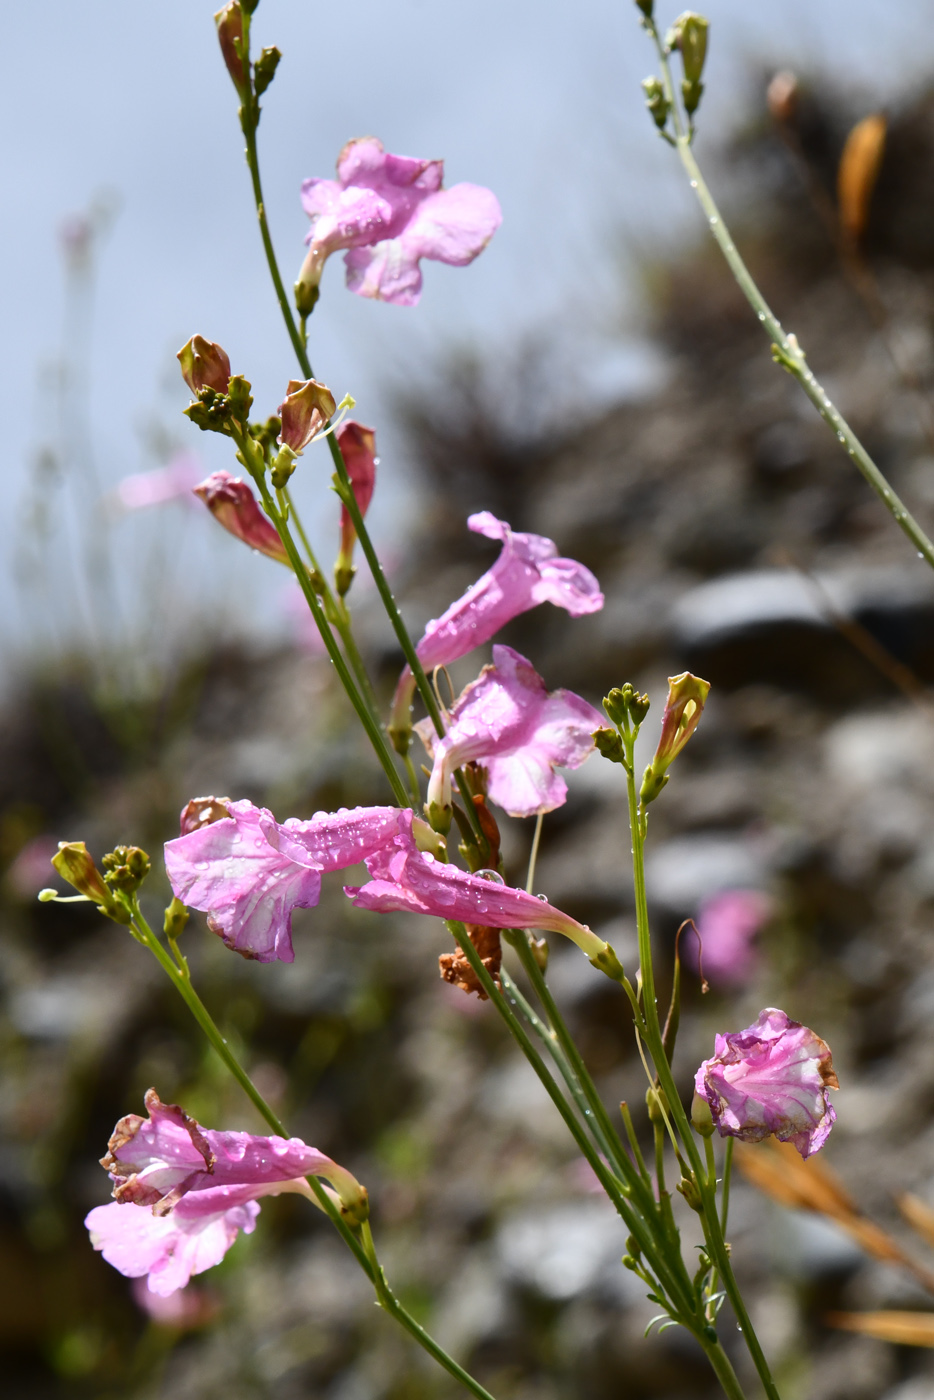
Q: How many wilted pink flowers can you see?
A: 2